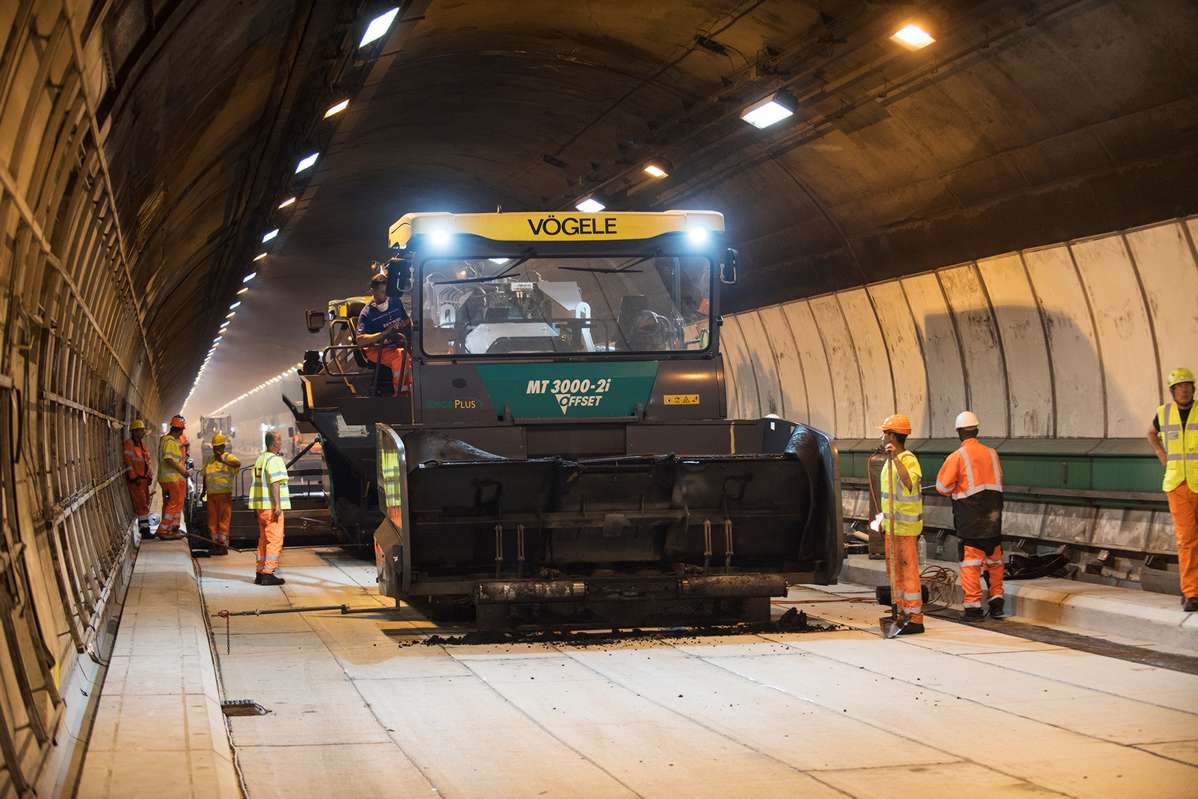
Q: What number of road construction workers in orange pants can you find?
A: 8